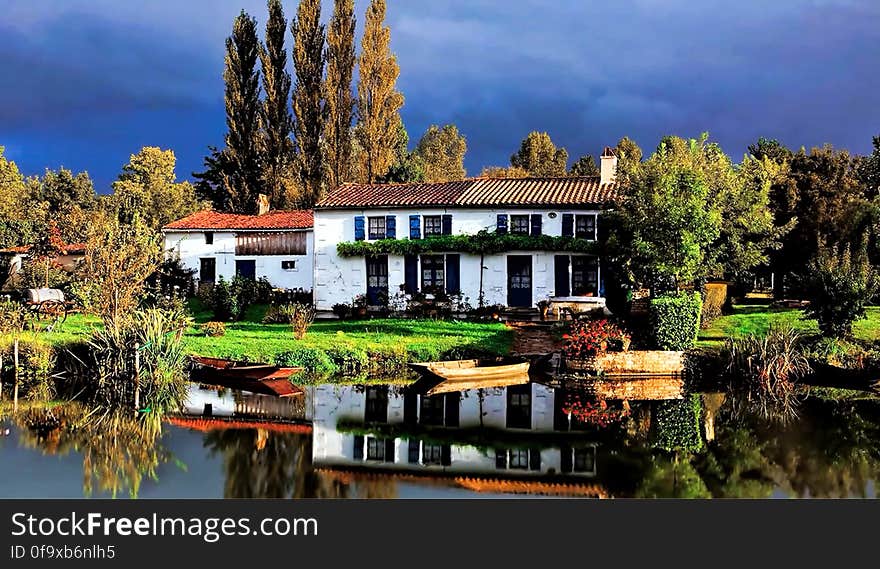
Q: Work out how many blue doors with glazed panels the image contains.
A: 2